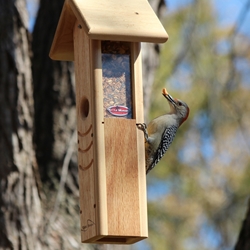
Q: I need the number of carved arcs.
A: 3